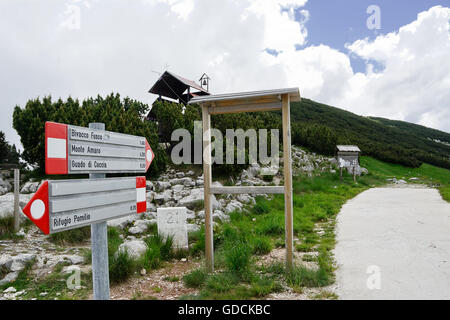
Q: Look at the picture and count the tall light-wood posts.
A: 2